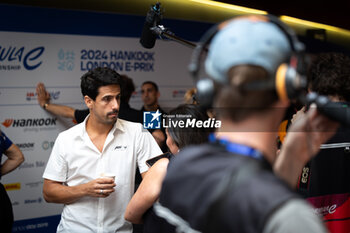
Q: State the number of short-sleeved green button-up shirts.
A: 0